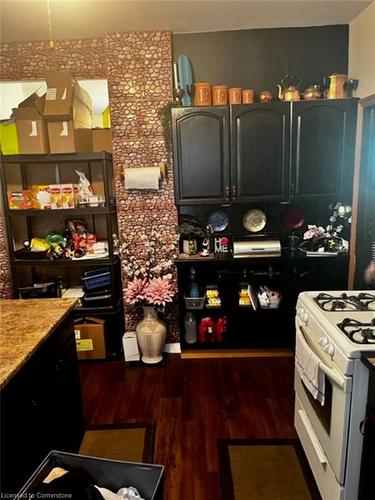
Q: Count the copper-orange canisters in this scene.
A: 4